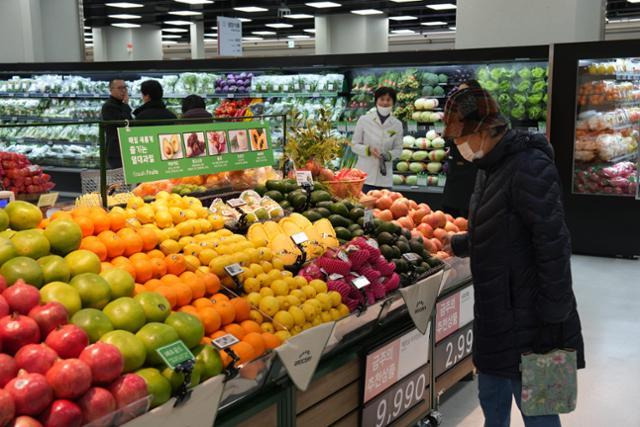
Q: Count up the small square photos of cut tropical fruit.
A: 5